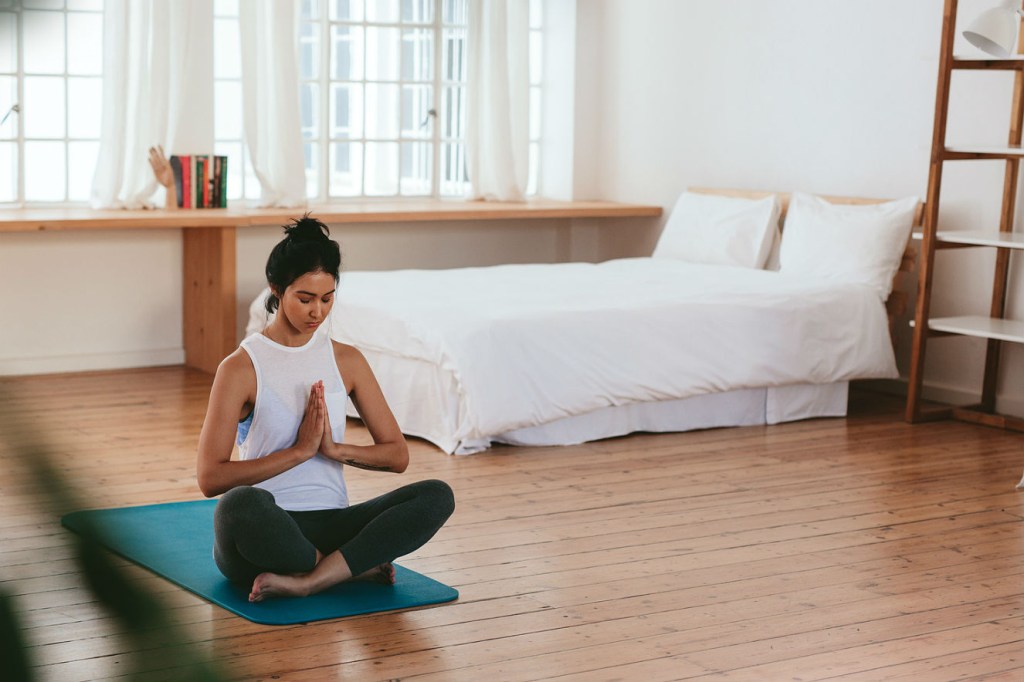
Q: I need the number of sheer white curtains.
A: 3